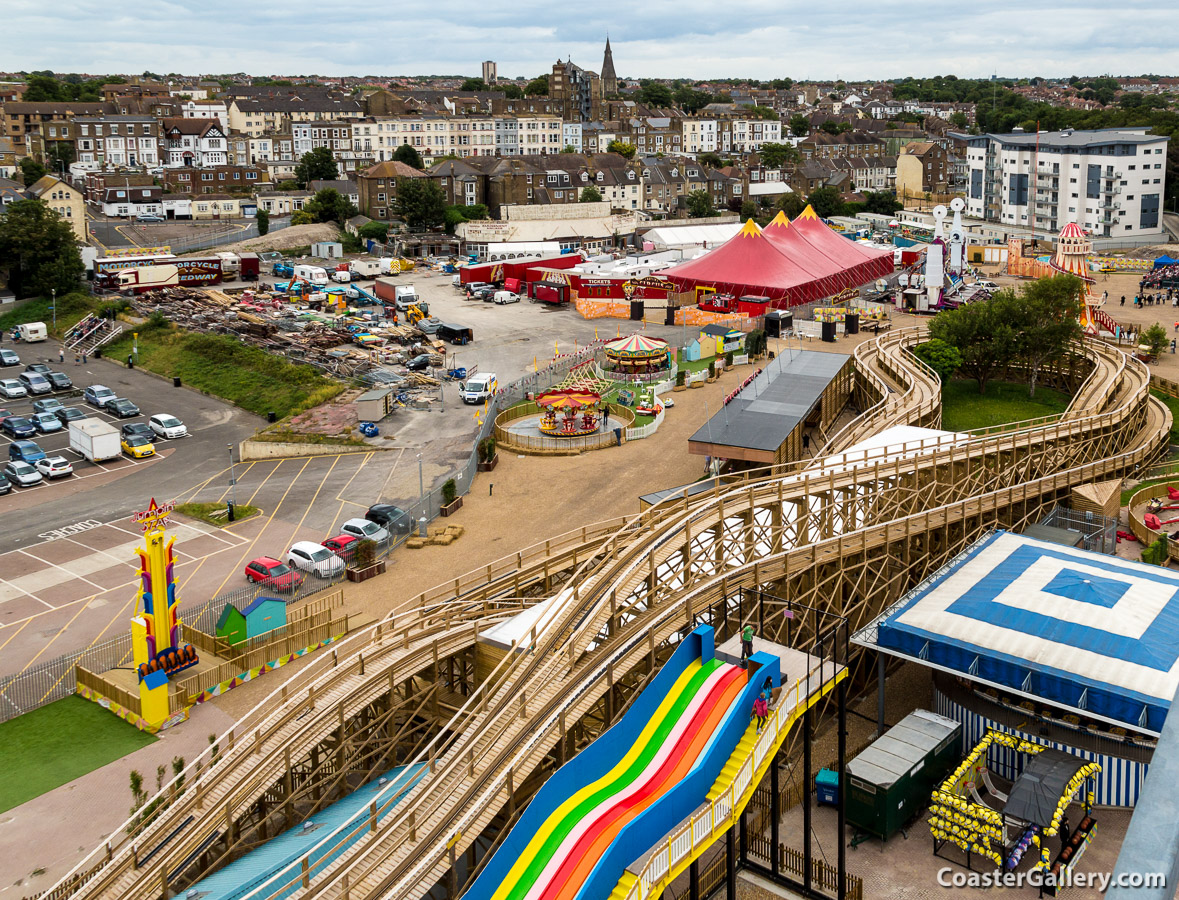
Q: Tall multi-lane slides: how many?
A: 1